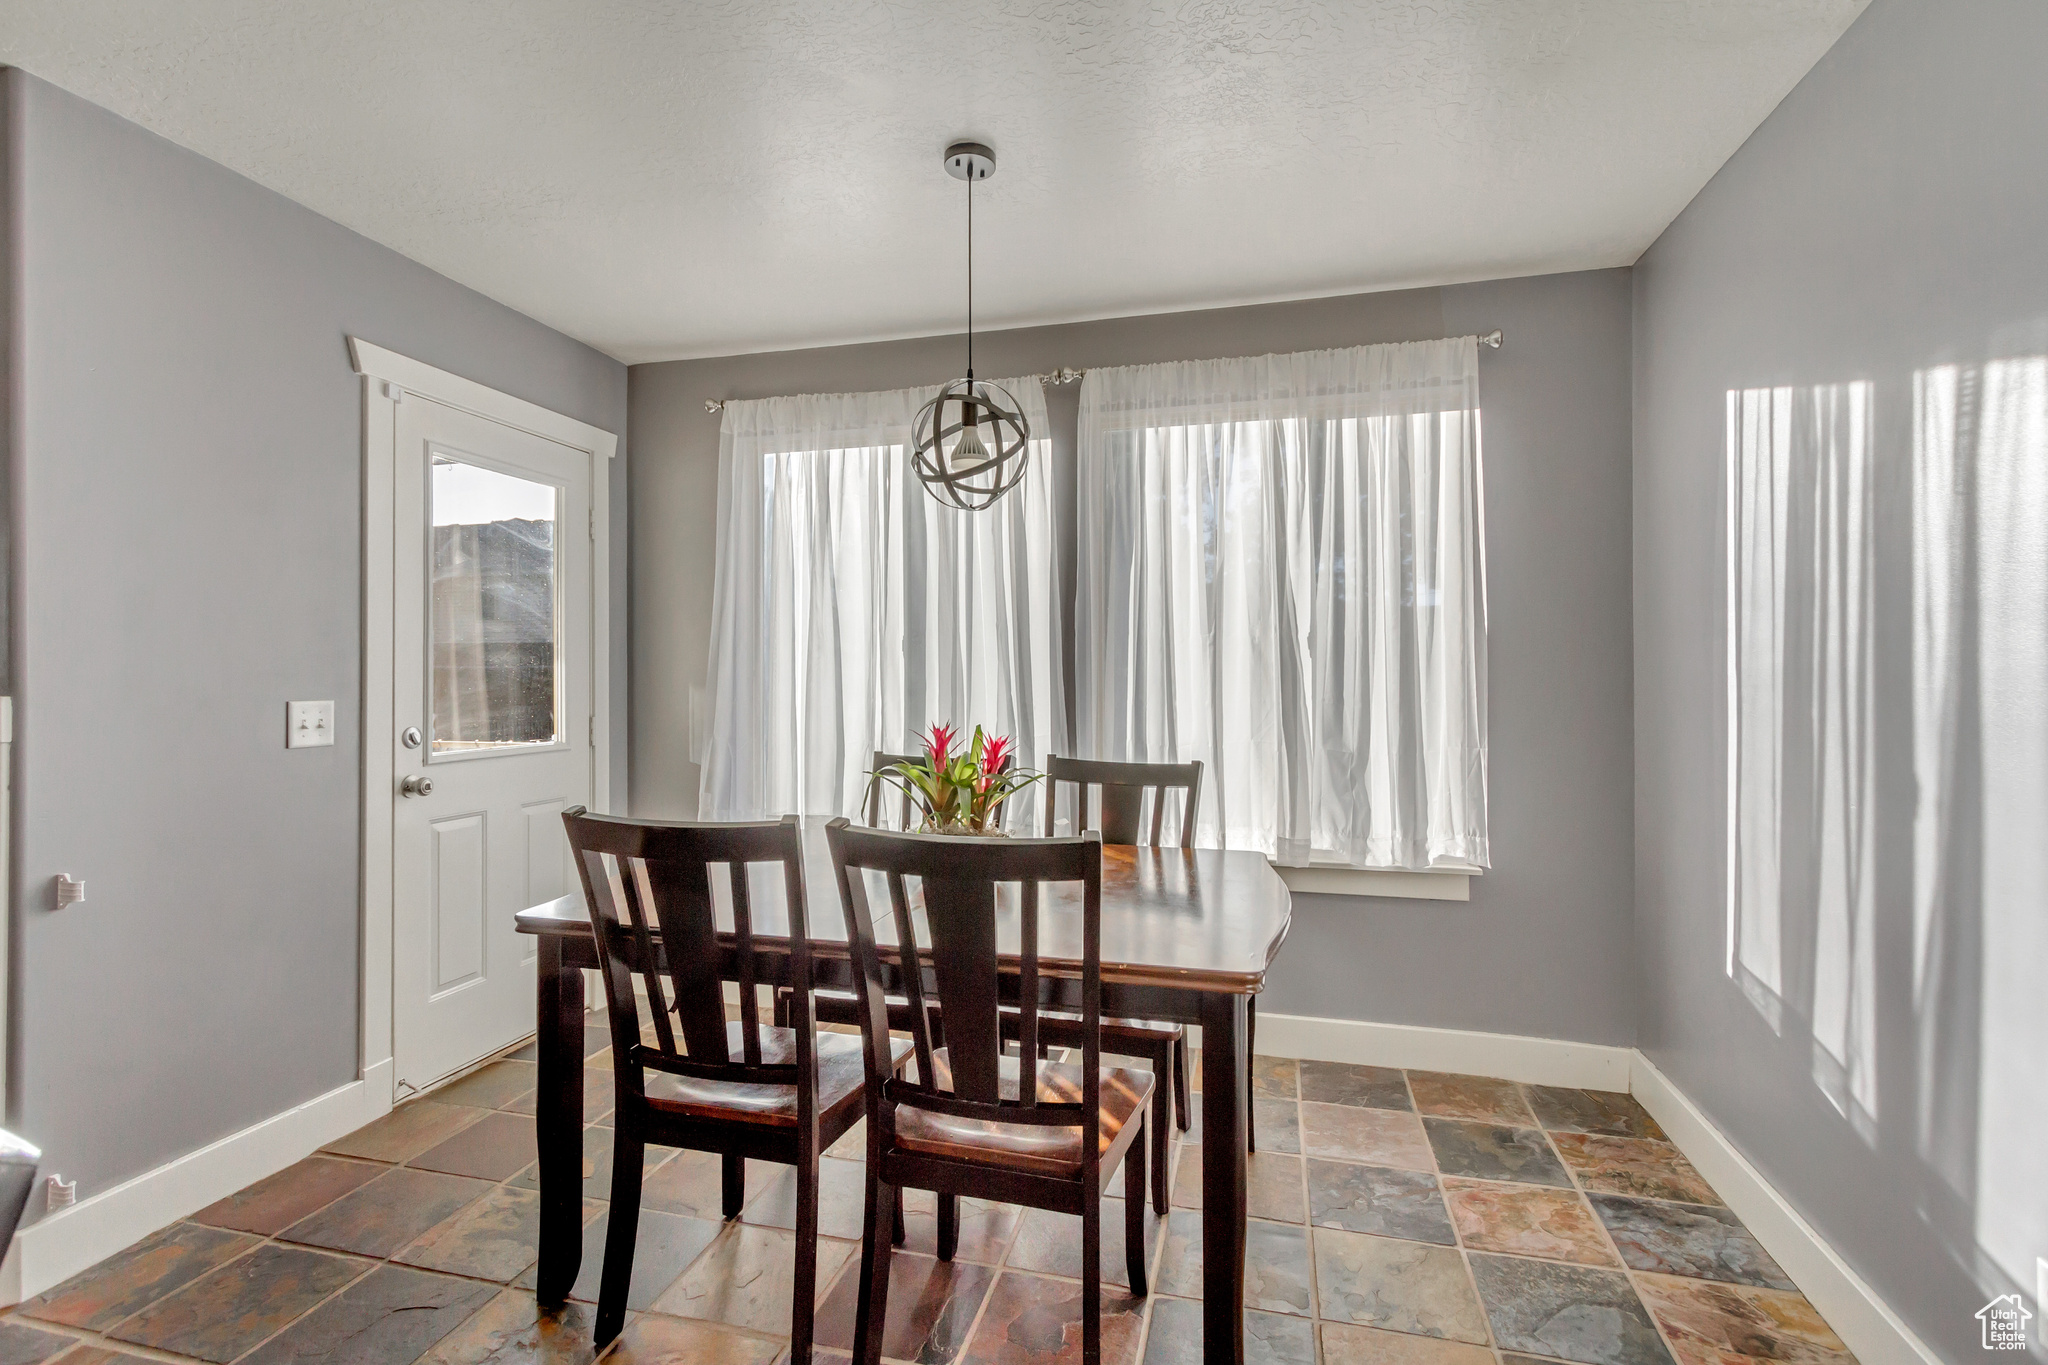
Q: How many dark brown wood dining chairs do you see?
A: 4